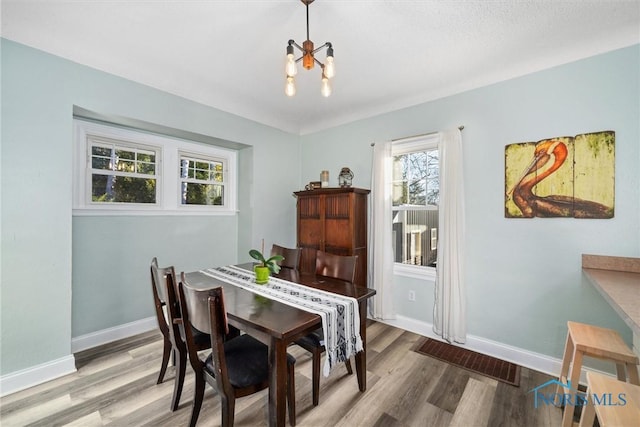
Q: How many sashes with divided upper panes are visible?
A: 3